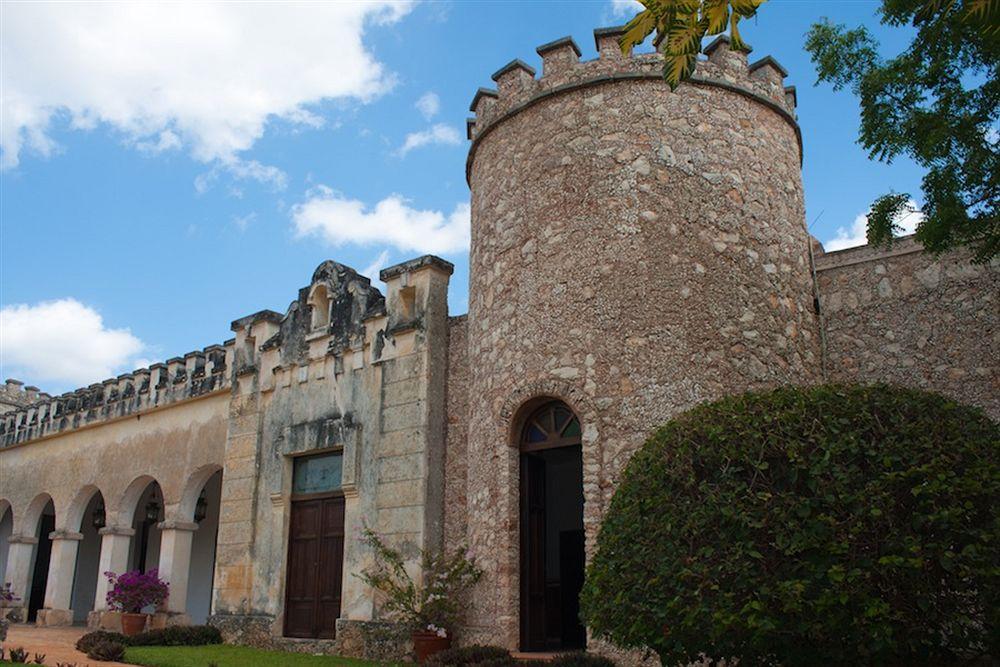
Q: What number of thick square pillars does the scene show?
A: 4